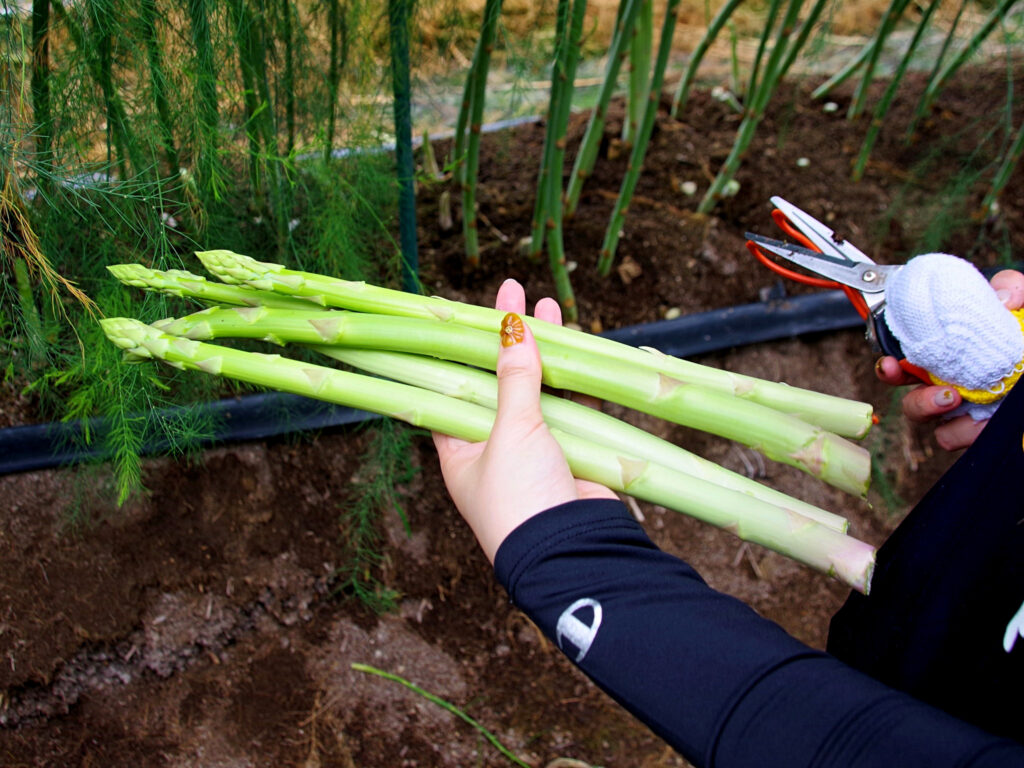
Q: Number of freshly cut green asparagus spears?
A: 4